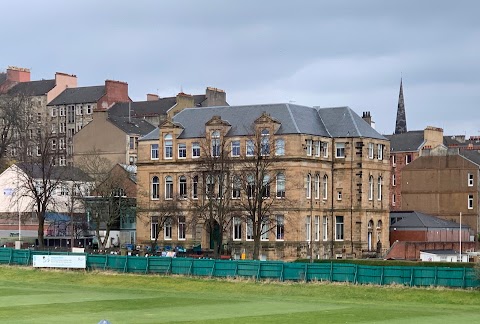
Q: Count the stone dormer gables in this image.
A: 3